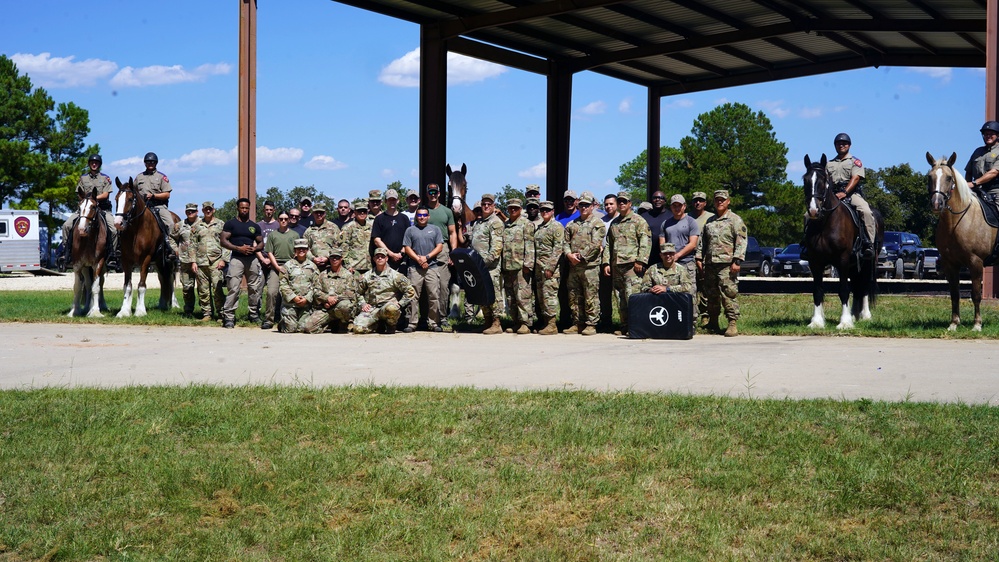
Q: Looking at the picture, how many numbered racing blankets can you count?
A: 0